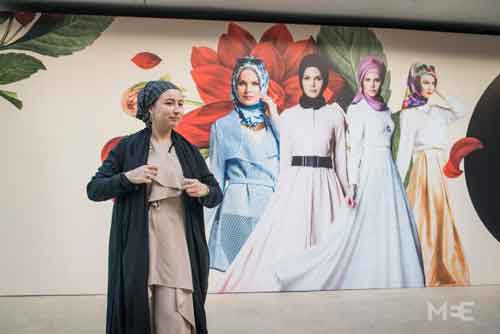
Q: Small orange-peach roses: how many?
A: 1